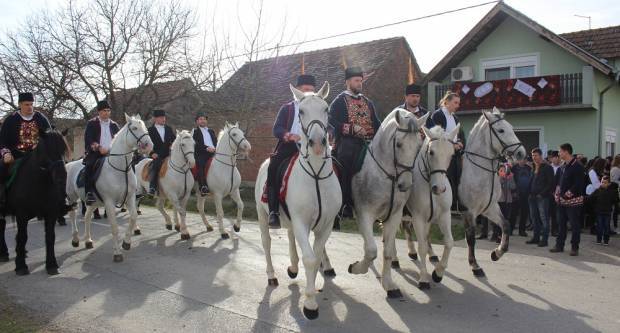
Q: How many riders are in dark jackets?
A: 8